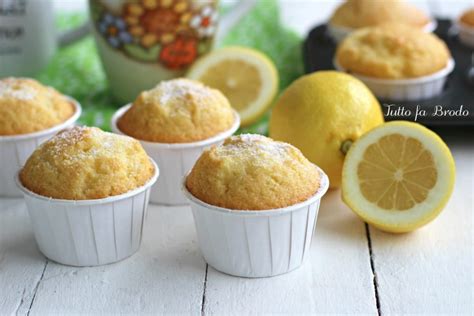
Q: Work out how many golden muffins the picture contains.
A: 7